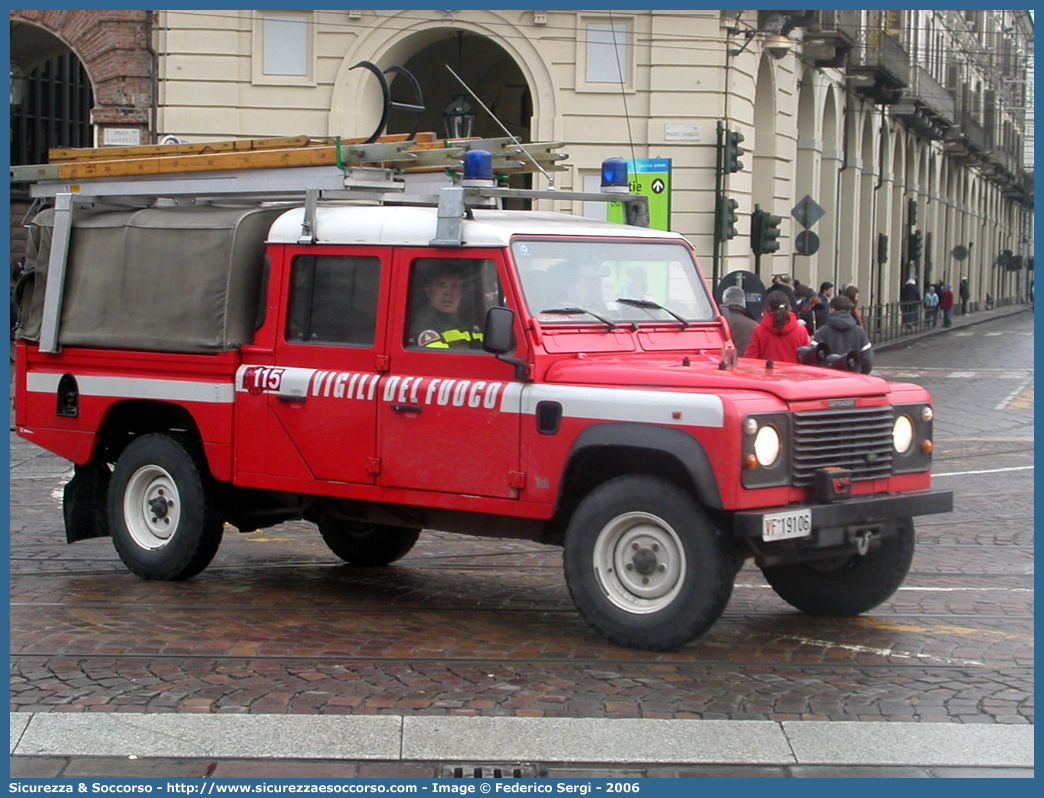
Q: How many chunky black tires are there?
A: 4